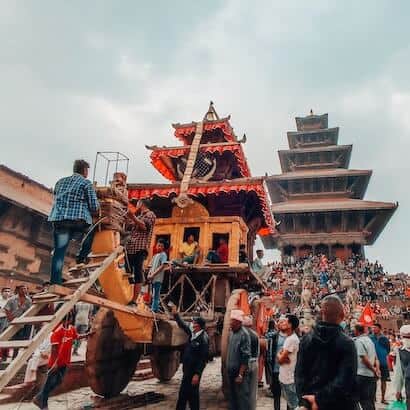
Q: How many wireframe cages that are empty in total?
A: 1